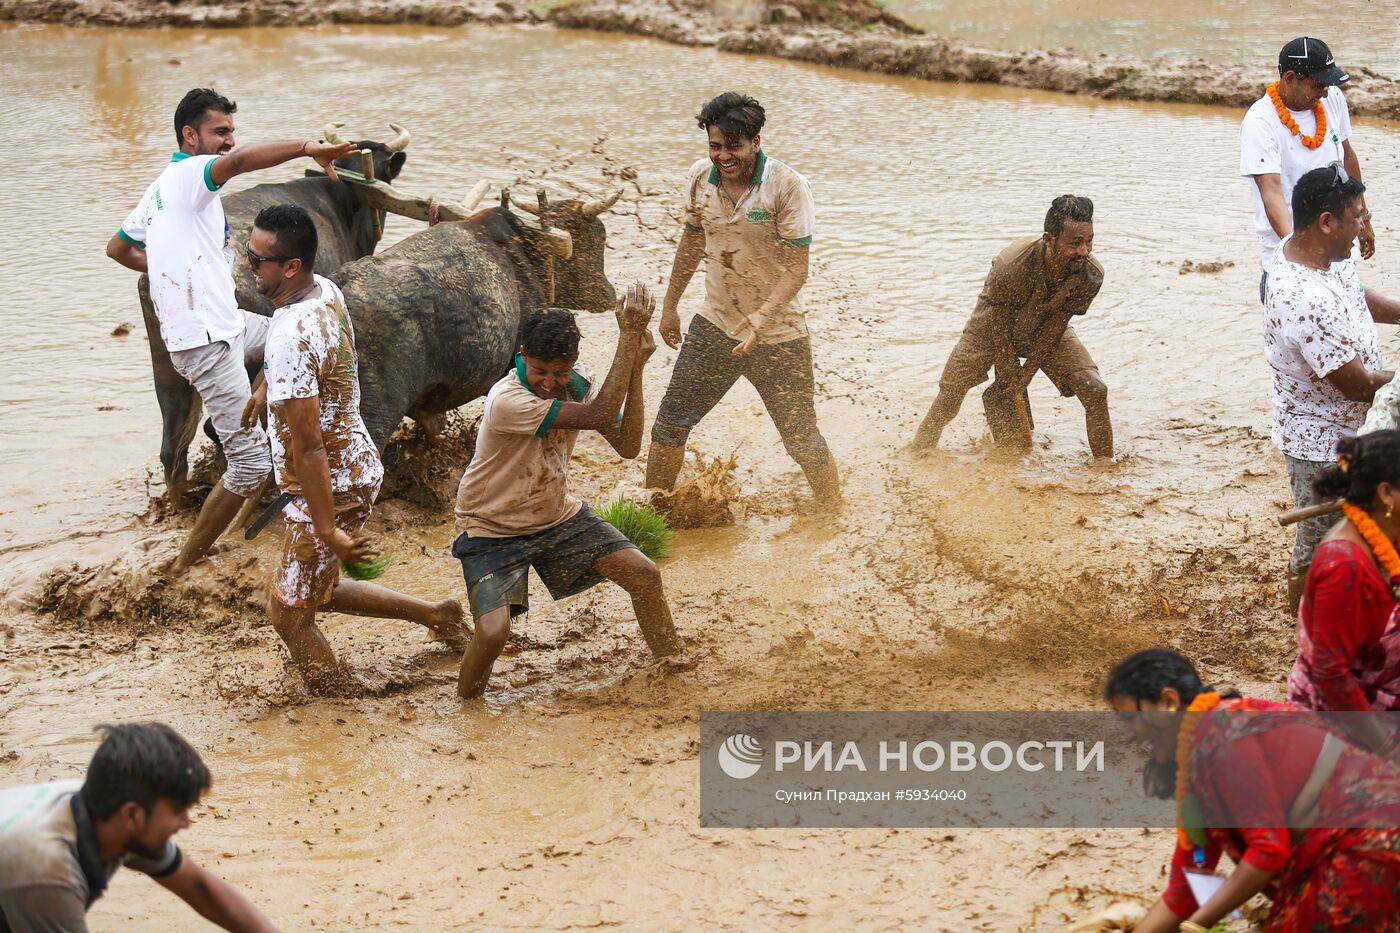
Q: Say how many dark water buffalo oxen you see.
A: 2